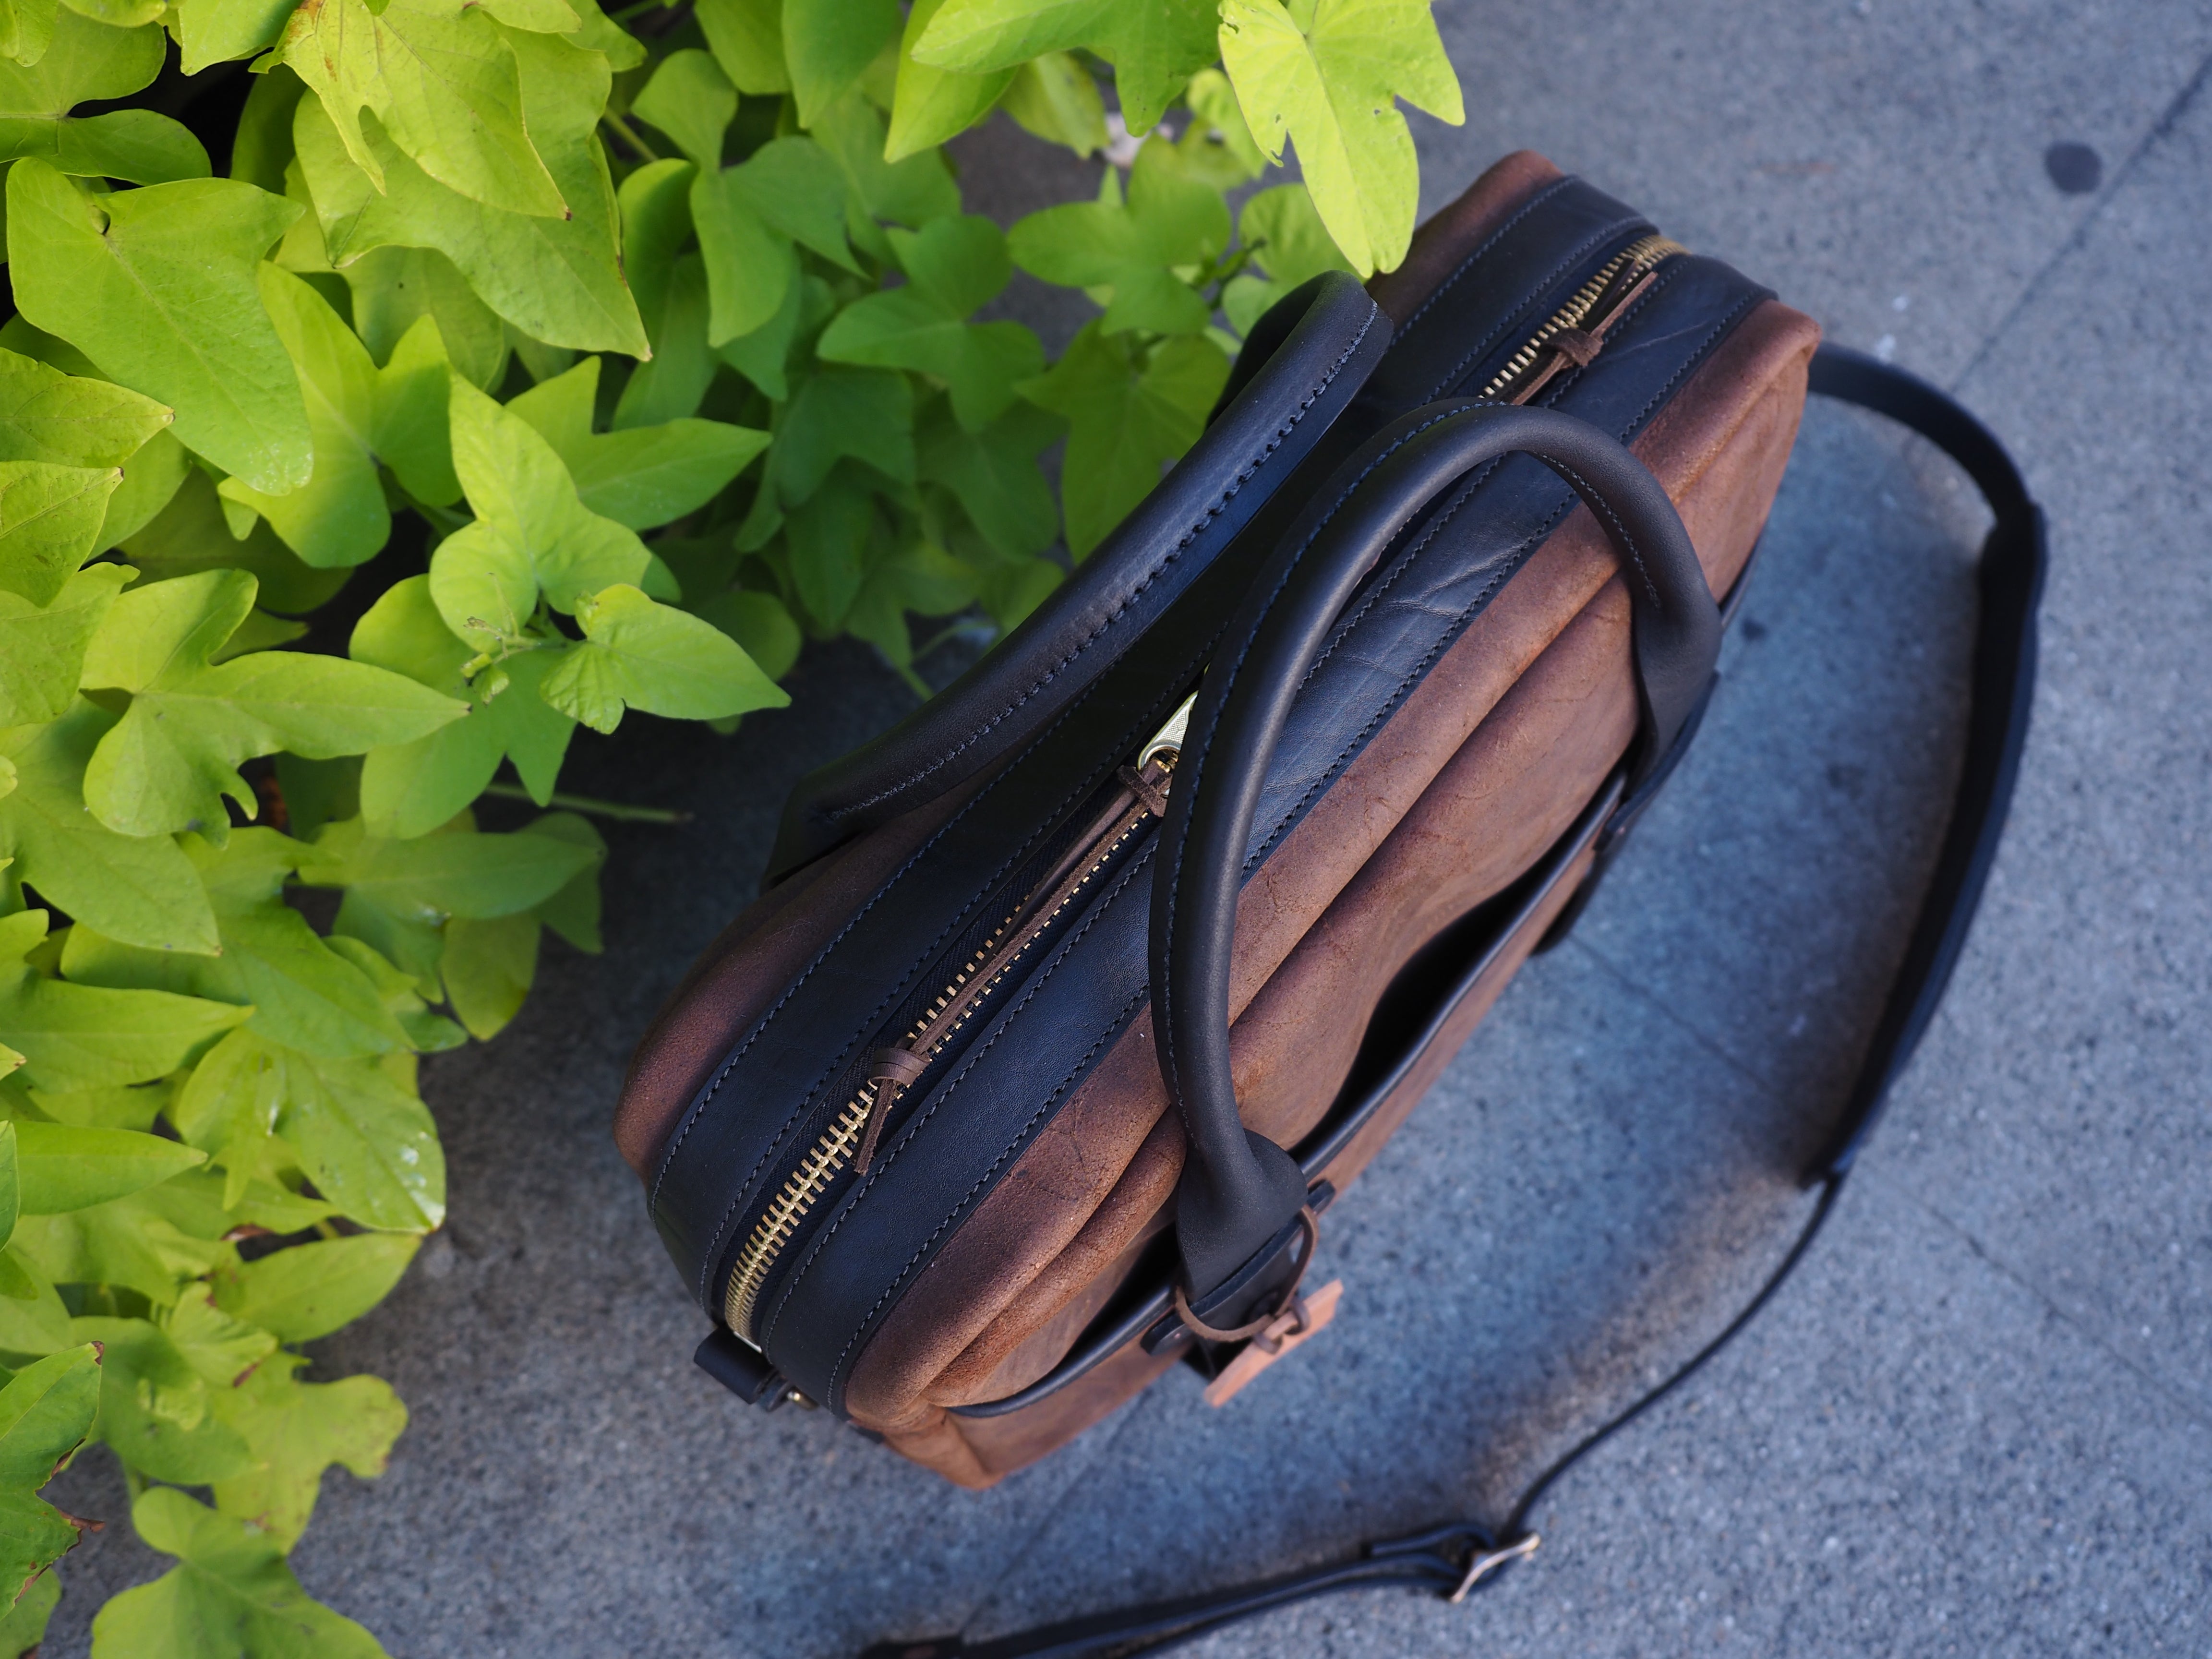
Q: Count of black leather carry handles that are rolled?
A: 2